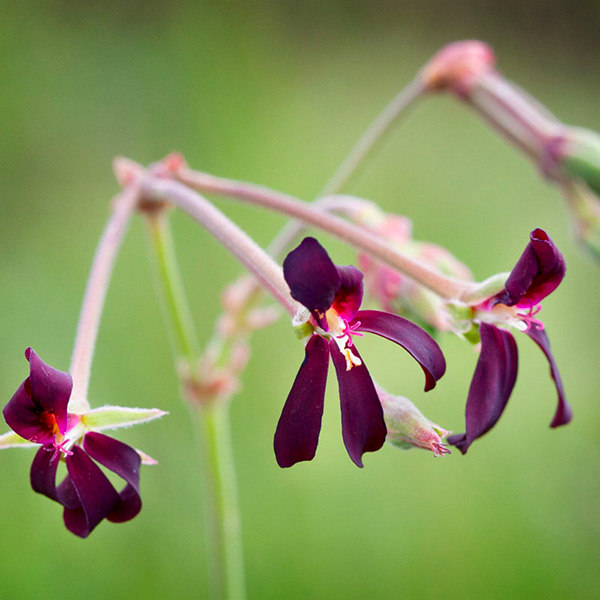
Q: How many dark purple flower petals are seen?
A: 14